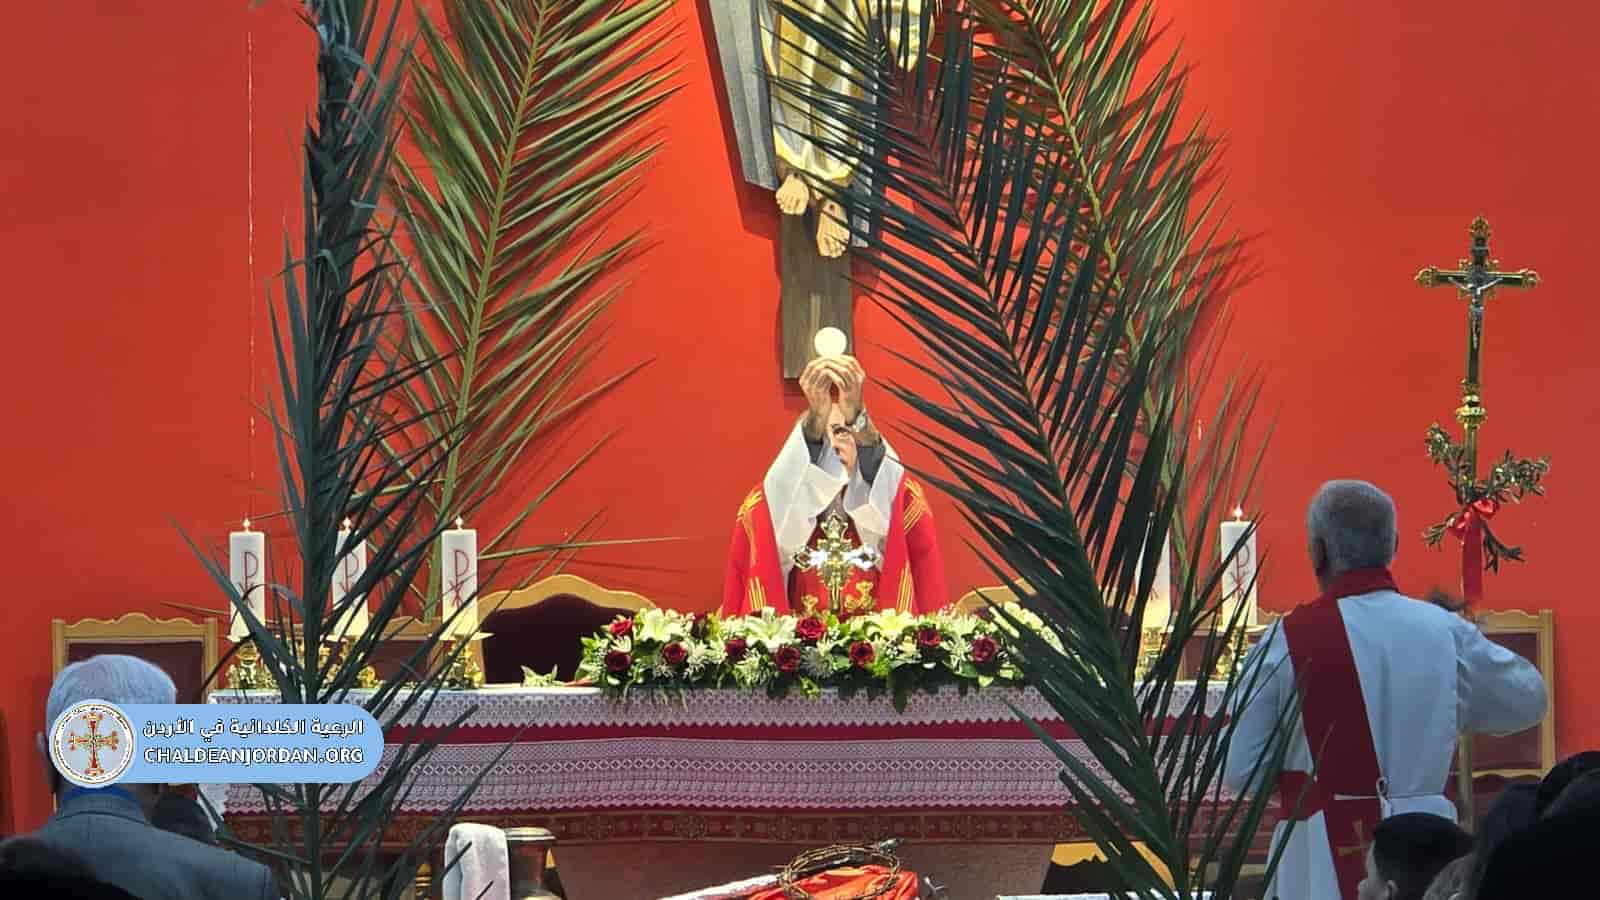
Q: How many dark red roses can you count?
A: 9